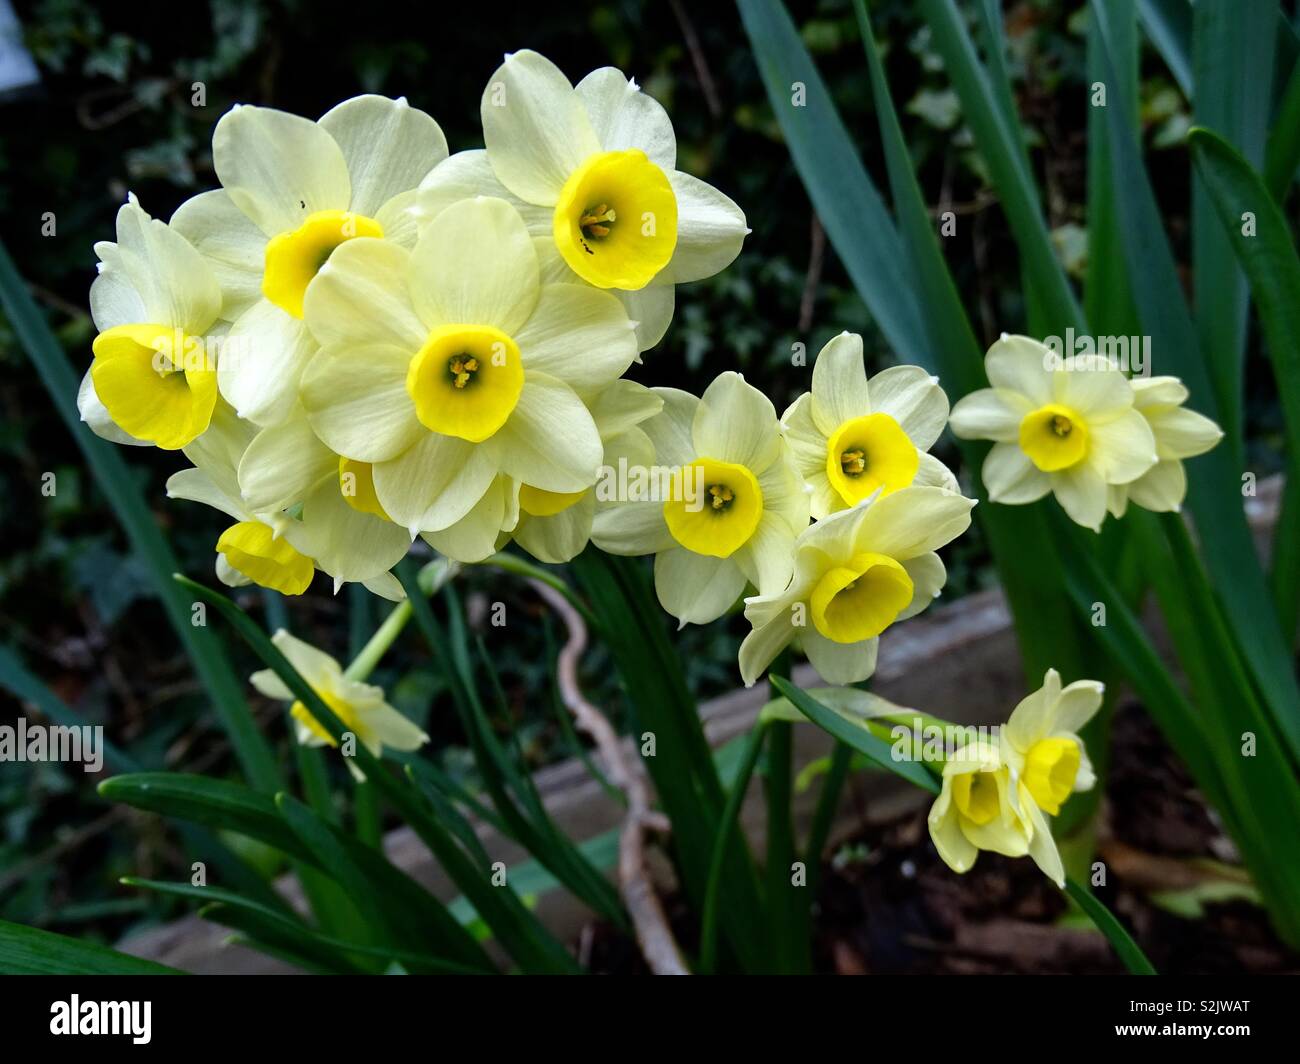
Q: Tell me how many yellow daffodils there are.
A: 15